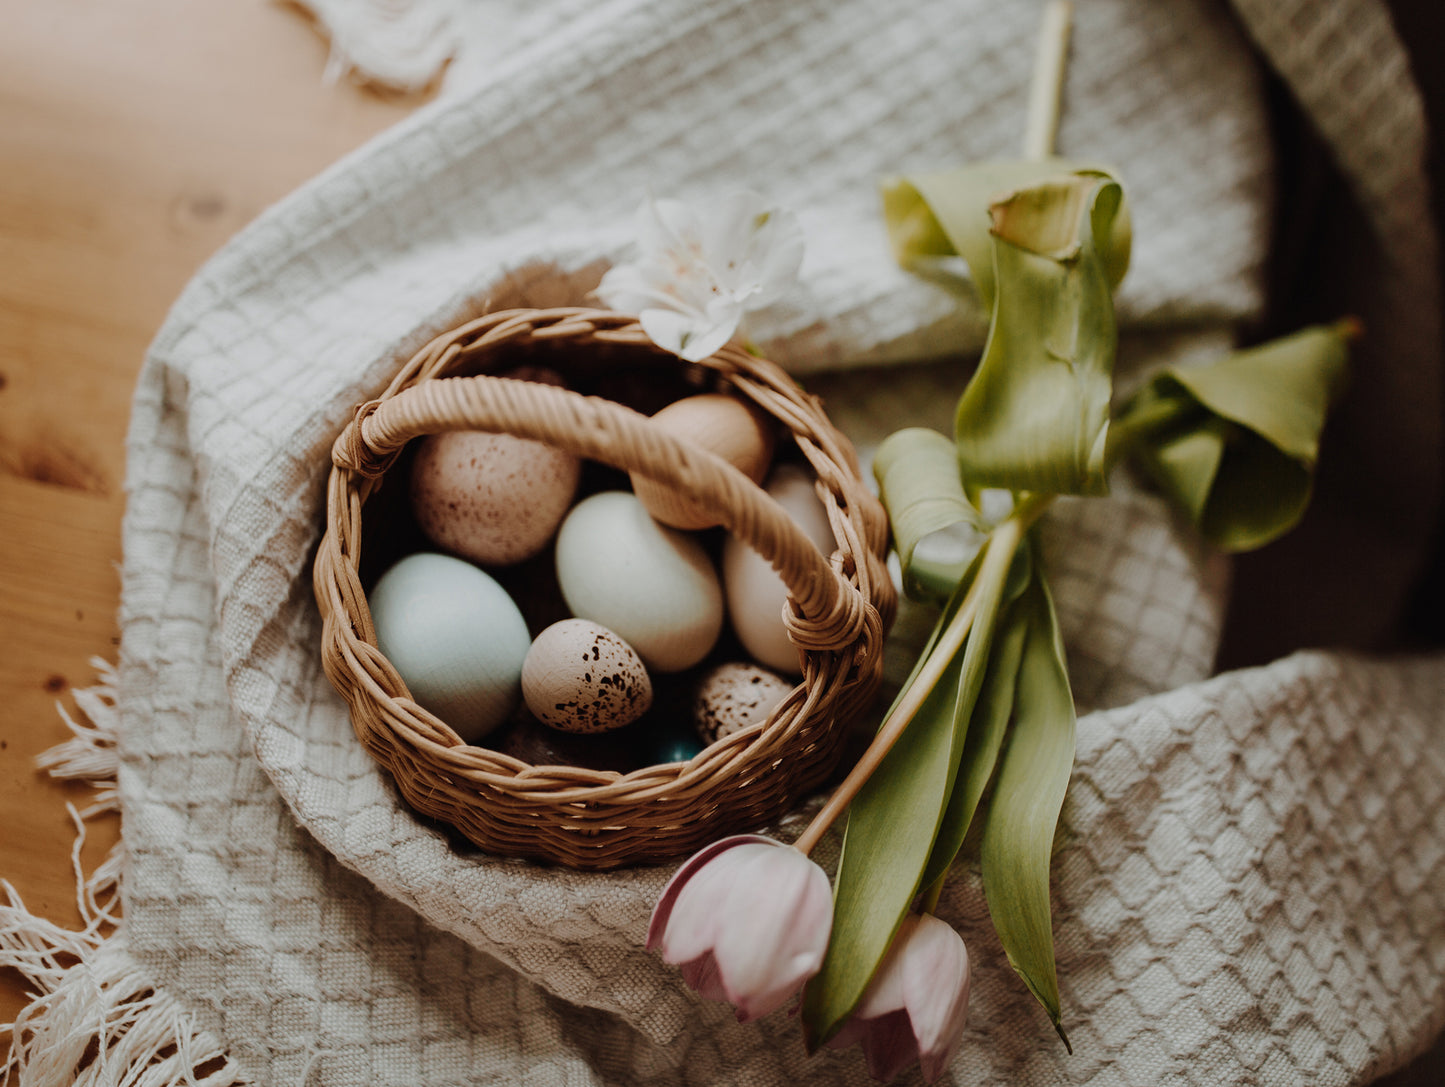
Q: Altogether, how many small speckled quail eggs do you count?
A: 2